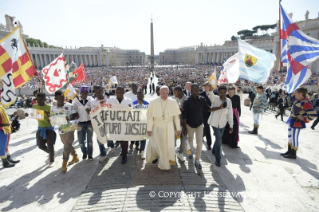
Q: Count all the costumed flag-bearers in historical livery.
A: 3